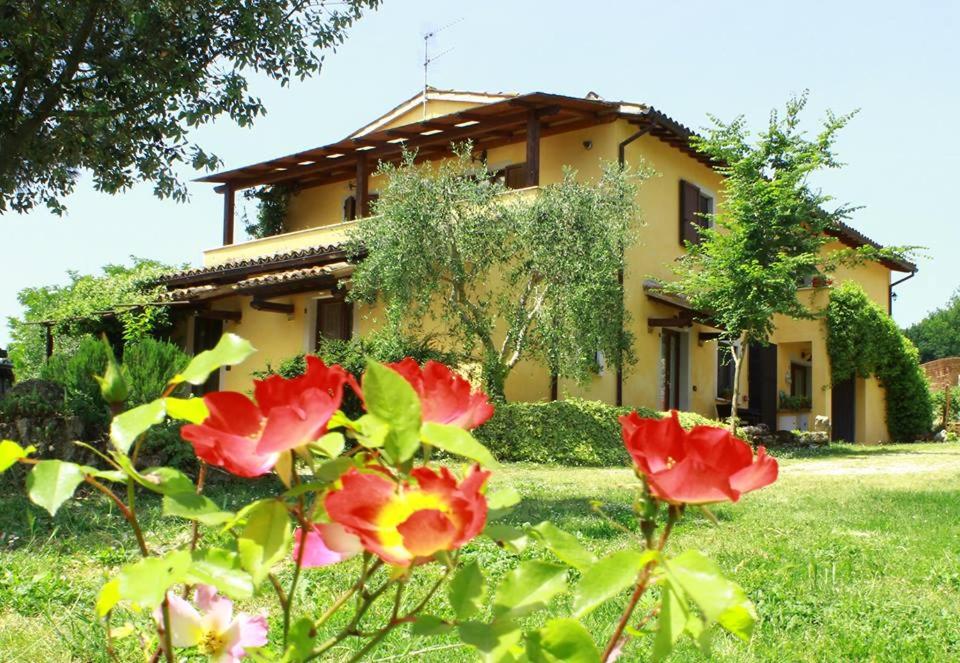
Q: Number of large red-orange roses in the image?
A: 4